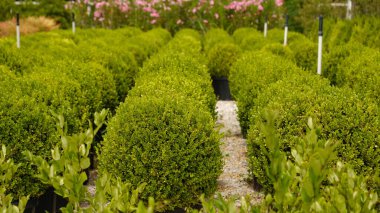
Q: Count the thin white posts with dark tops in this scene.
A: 5